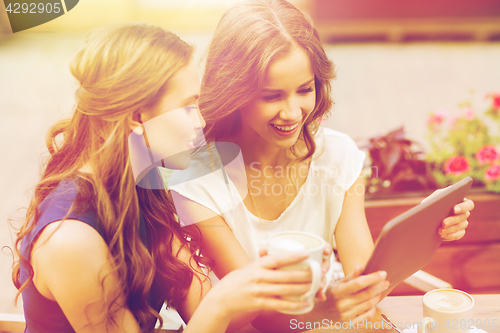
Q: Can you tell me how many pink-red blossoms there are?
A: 5